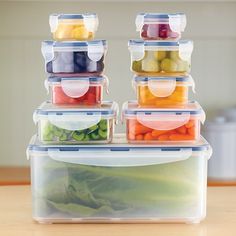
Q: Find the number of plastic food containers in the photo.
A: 9